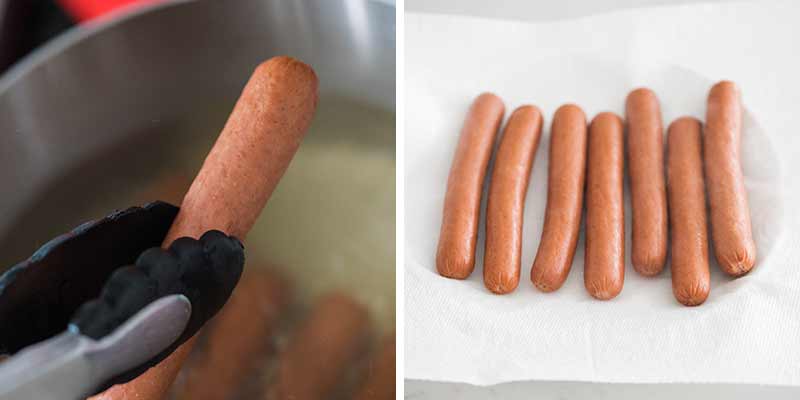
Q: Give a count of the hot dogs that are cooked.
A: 7